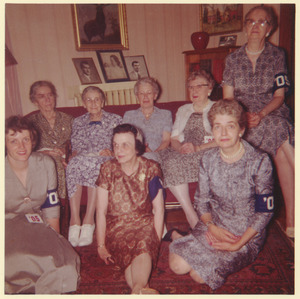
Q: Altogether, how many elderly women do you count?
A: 5